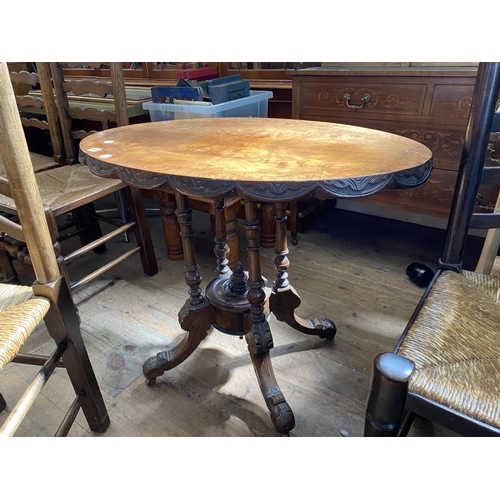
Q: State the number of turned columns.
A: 4